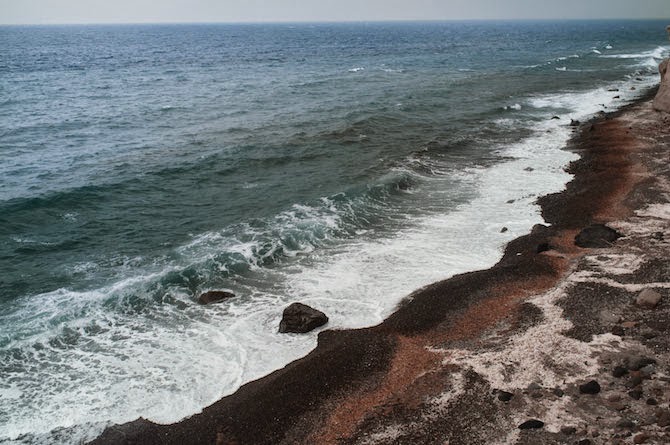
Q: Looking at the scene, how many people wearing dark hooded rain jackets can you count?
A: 0